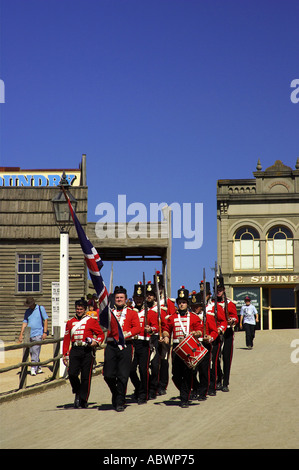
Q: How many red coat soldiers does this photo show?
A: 9